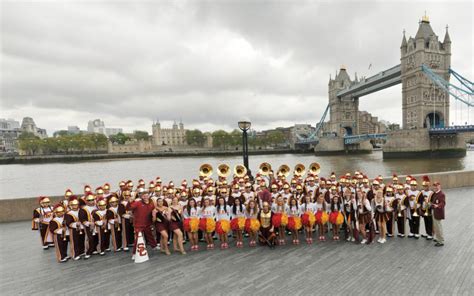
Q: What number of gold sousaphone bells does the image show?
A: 7